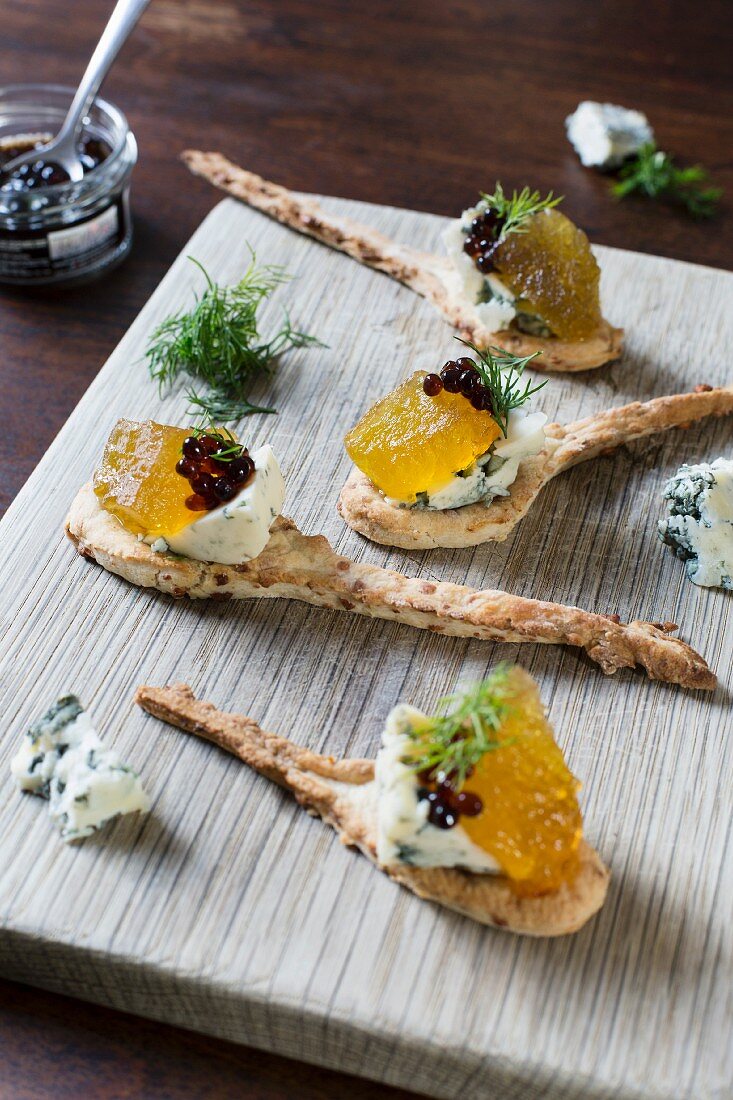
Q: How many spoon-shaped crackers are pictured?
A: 4